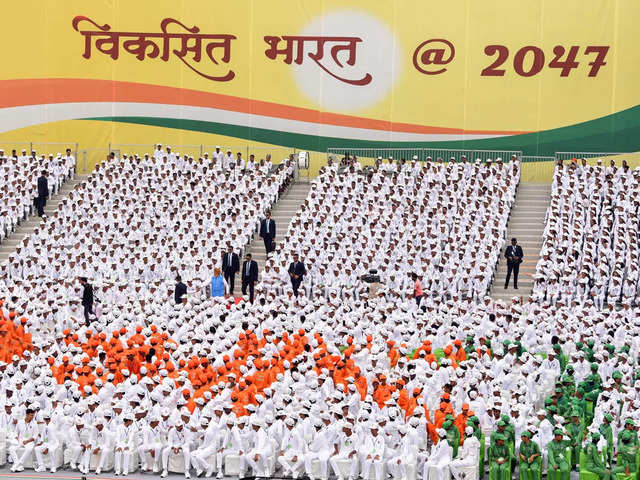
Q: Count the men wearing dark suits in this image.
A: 8